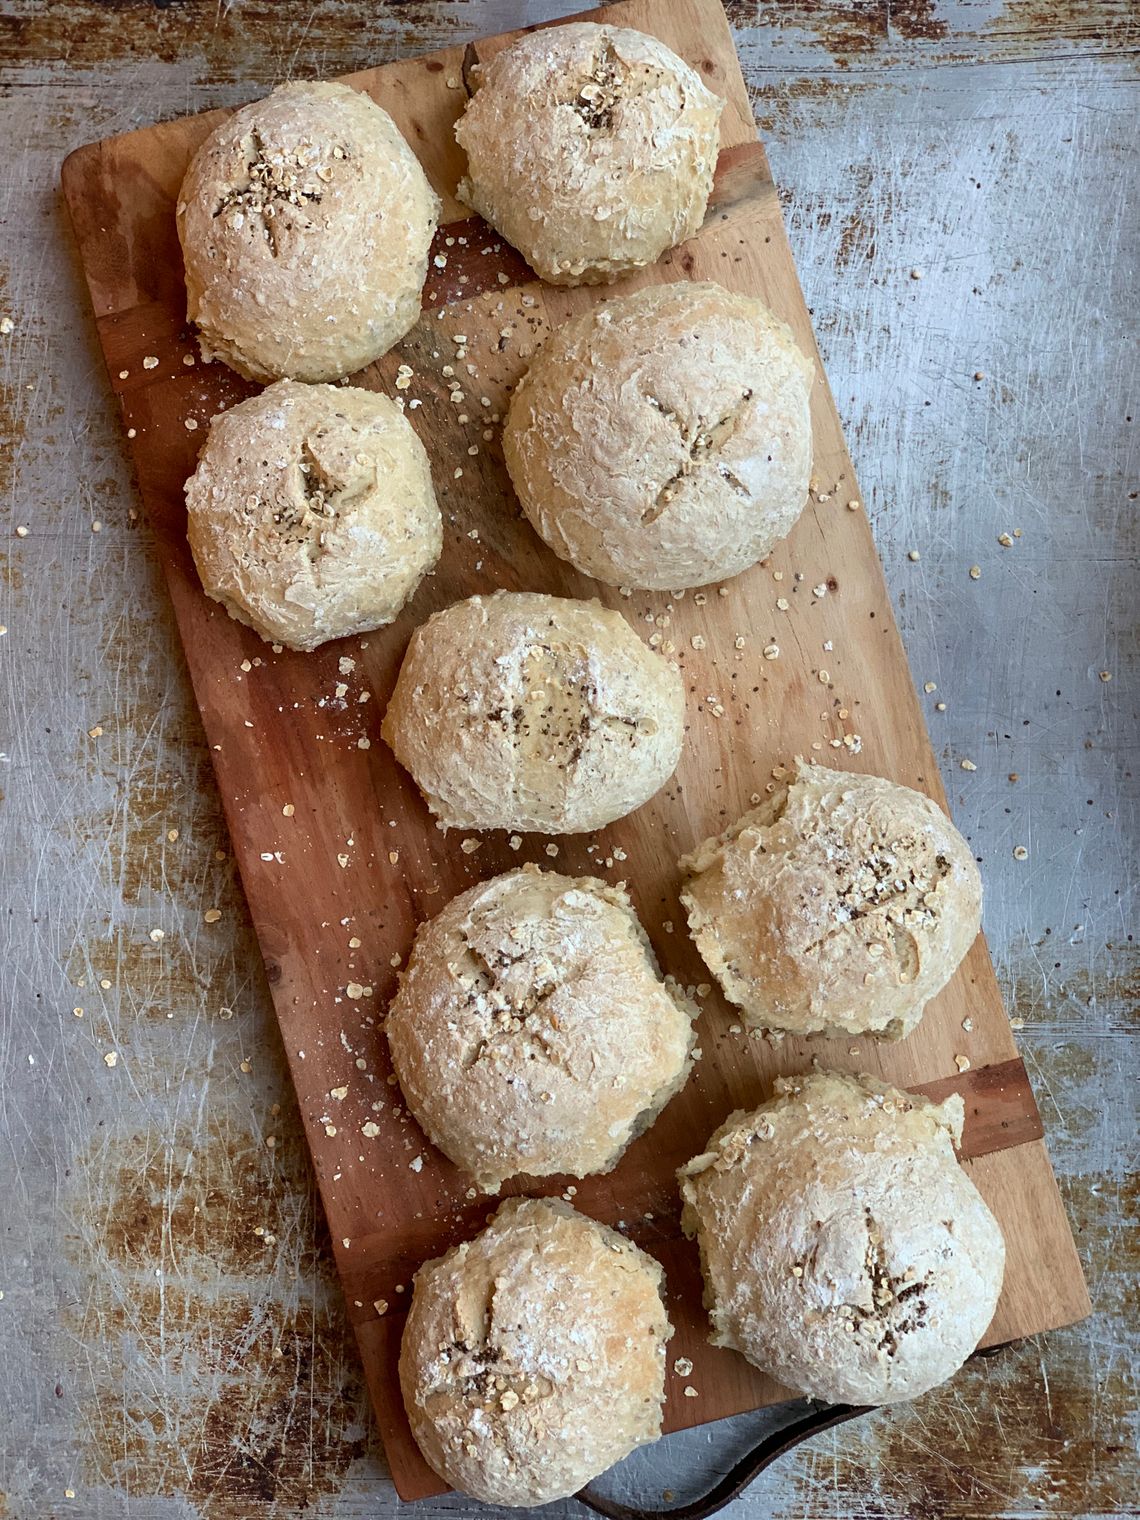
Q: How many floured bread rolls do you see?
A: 9